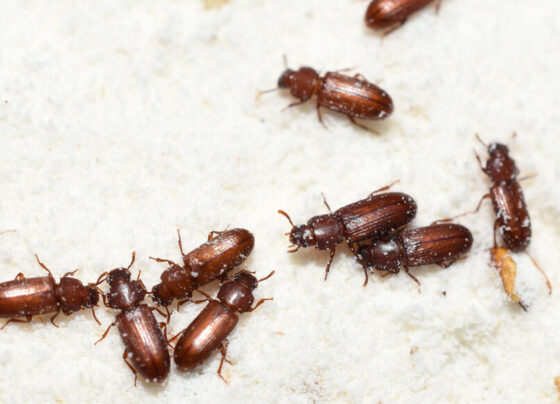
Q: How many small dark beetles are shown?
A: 9